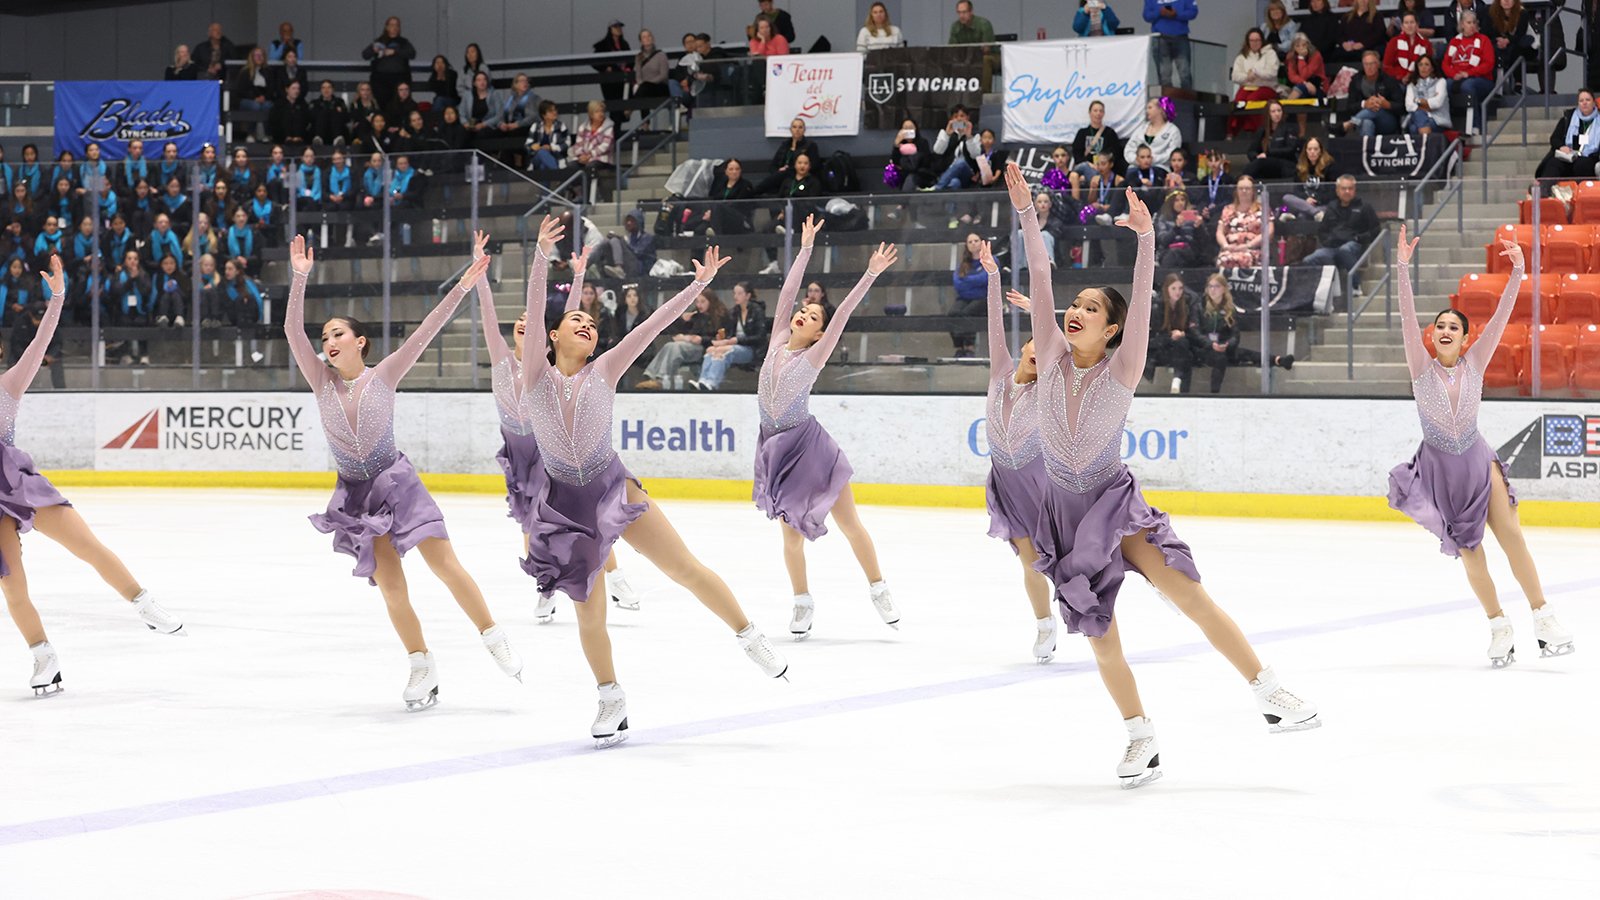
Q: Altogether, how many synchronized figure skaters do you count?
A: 8